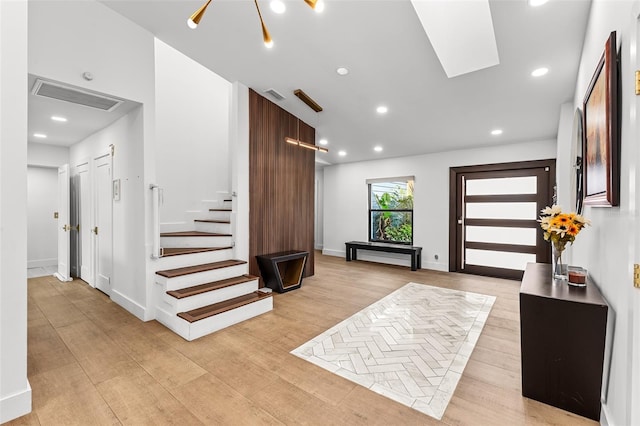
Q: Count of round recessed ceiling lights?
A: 11